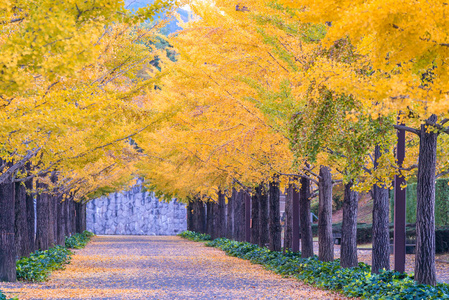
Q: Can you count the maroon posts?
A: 3